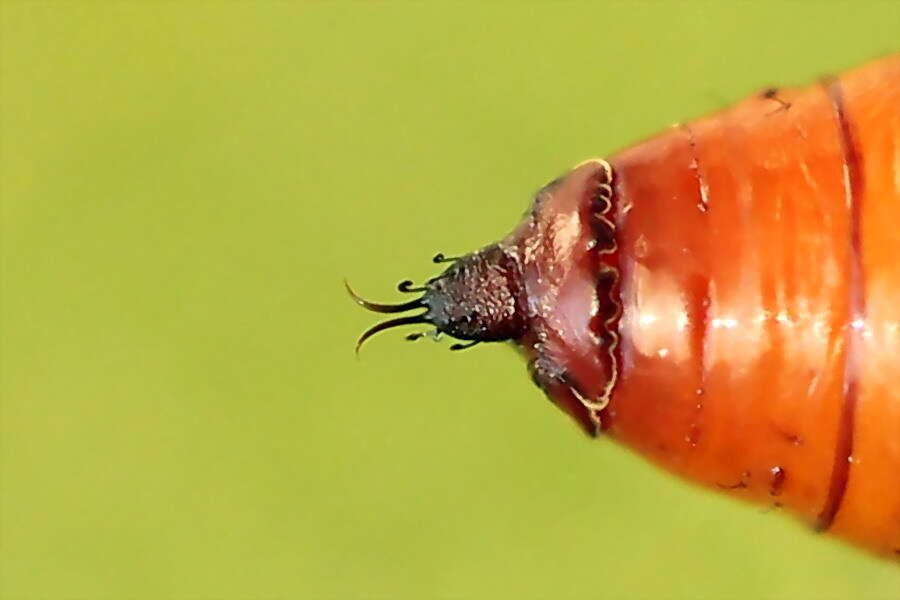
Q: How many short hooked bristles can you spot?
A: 4